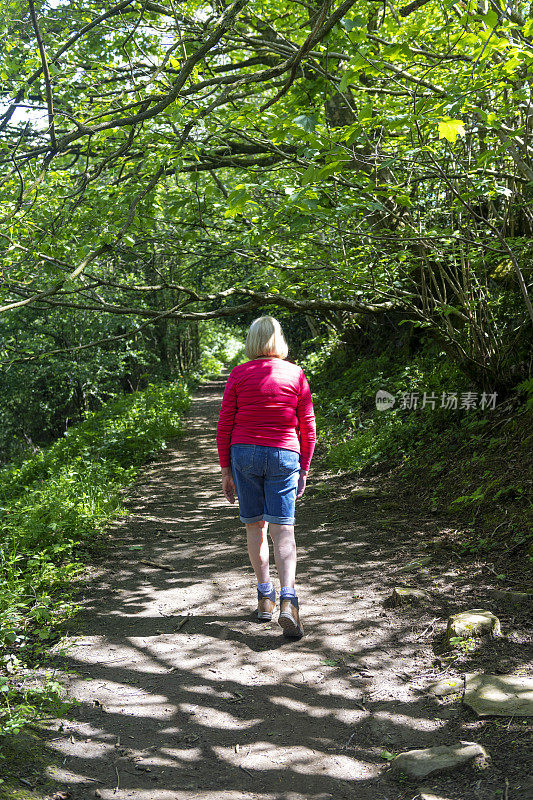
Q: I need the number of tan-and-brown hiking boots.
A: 2